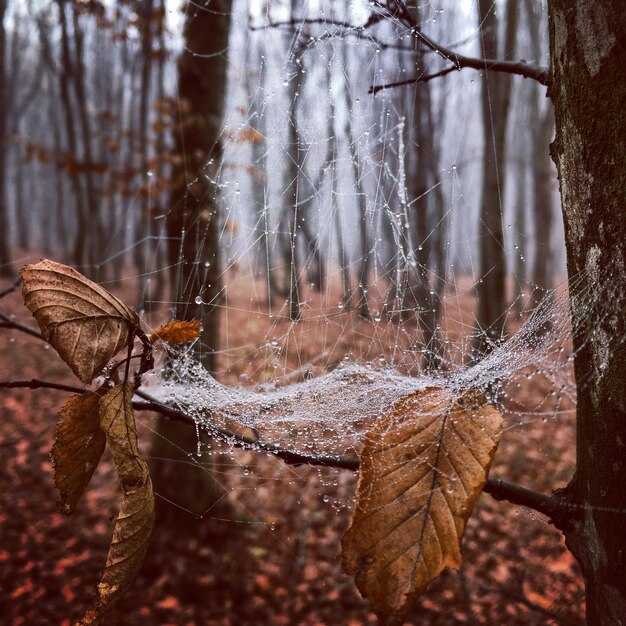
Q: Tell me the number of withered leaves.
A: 5